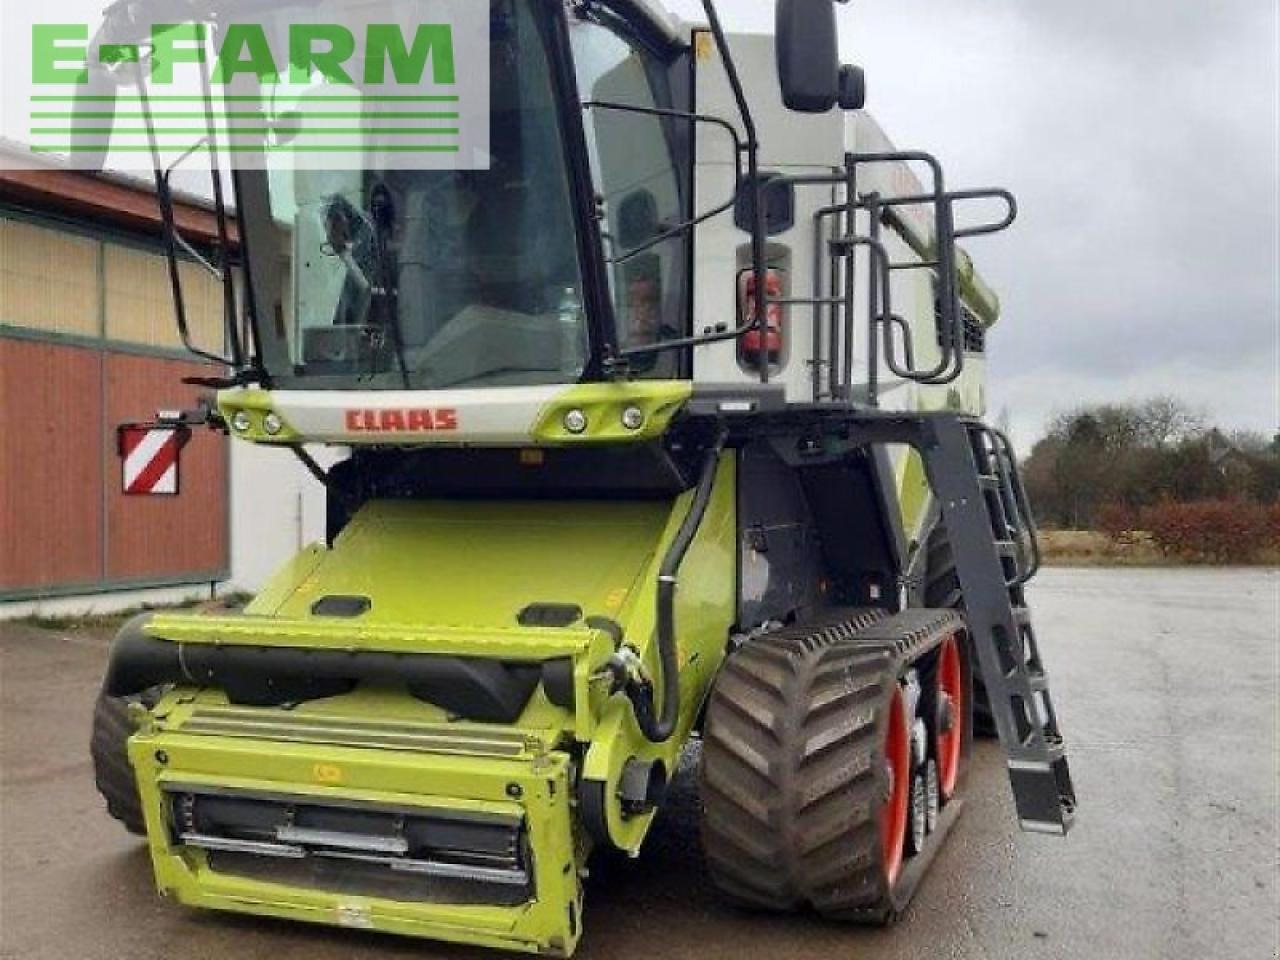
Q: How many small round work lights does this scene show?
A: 4